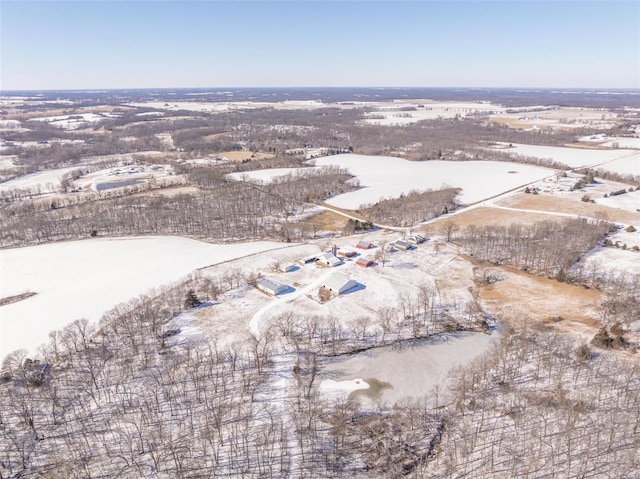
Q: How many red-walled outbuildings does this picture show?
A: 3